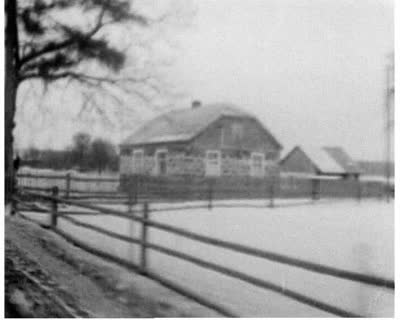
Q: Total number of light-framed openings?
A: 4